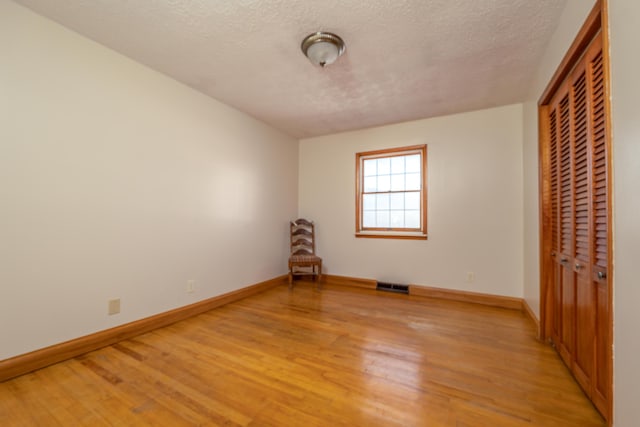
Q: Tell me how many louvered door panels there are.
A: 4